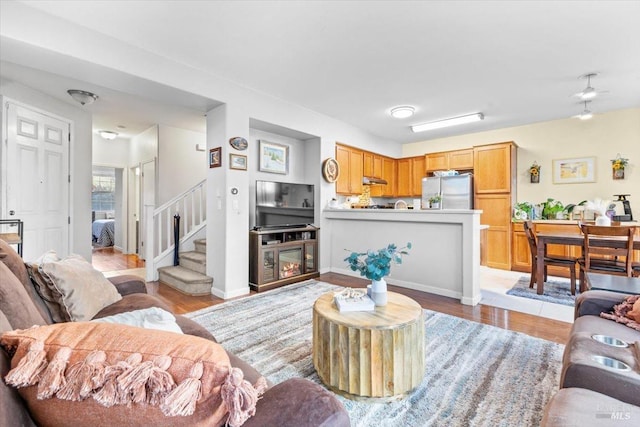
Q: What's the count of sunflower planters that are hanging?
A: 2